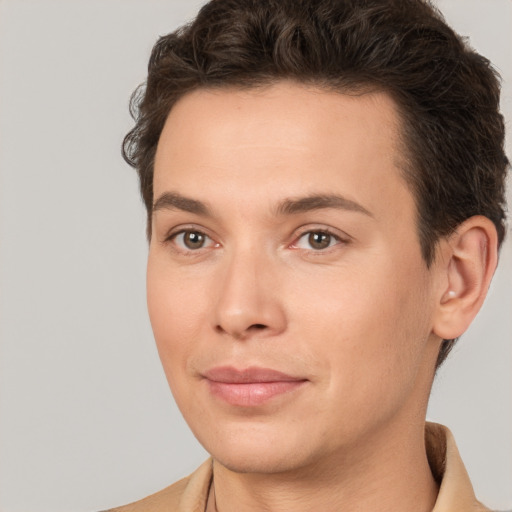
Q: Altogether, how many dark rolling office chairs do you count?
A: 0